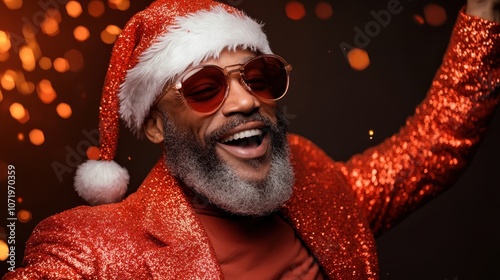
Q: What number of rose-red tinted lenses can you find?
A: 2